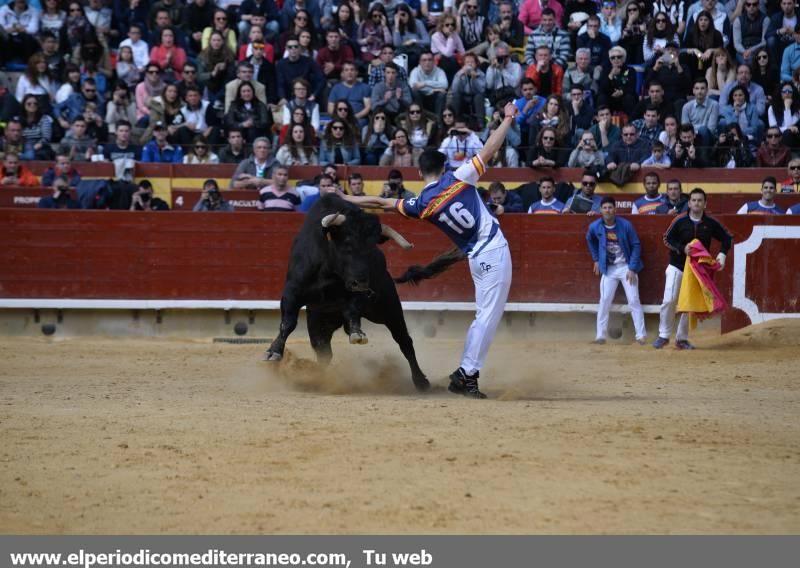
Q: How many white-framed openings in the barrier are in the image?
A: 1